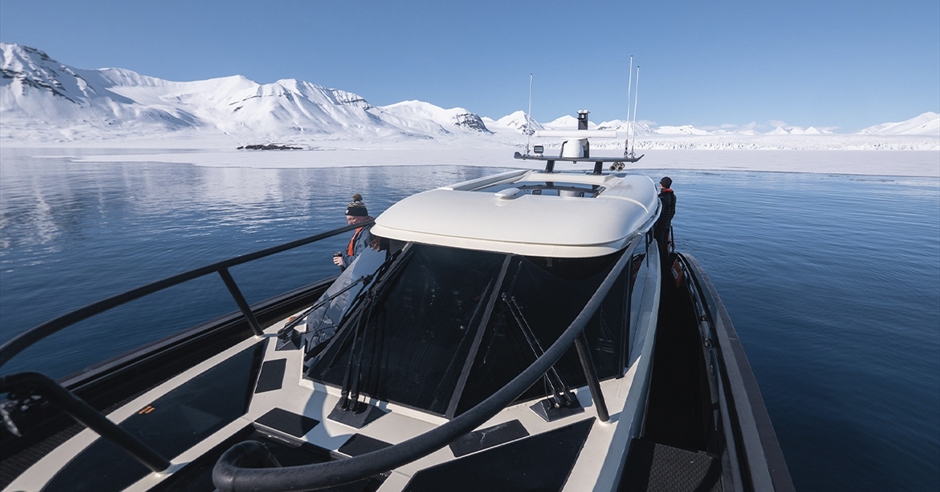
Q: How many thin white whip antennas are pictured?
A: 3